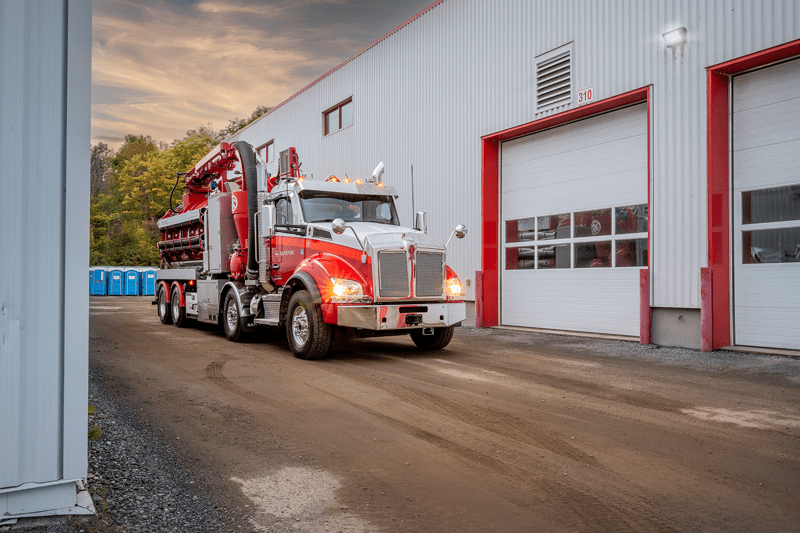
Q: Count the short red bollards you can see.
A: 3